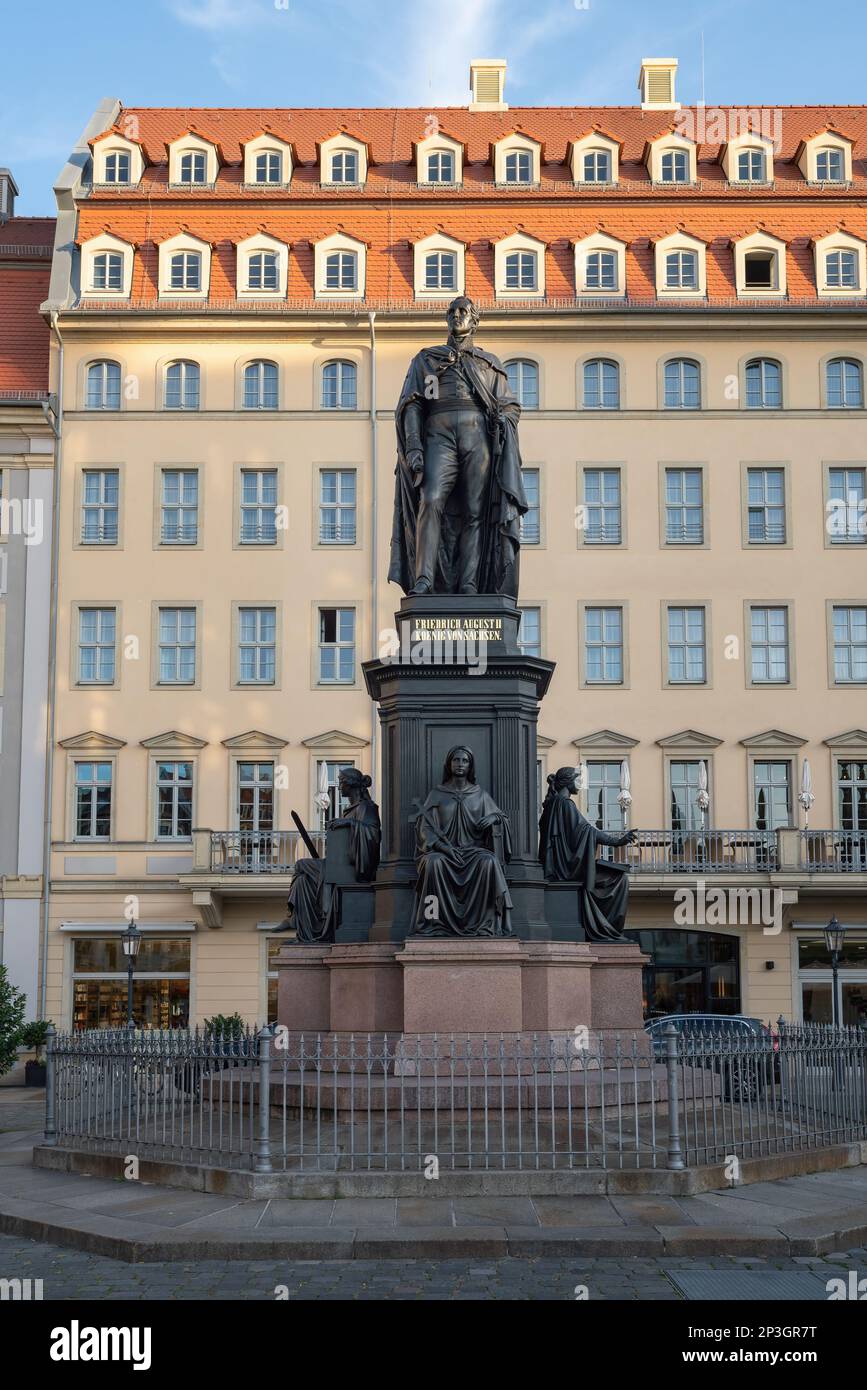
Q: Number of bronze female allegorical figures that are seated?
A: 3